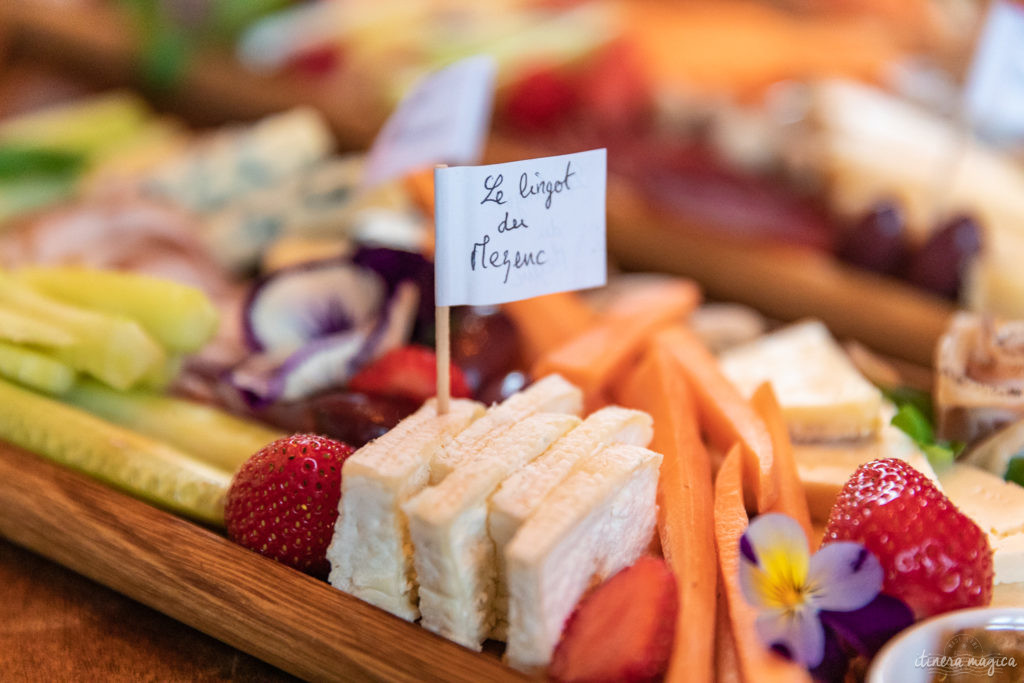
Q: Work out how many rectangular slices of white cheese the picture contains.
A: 5